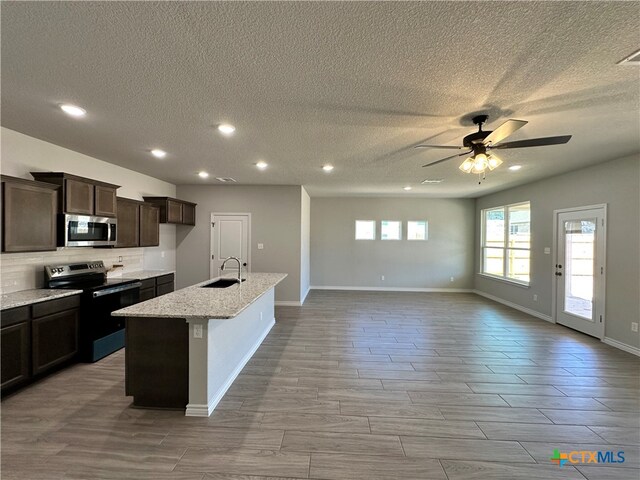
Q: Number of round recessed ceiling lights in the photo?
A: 8